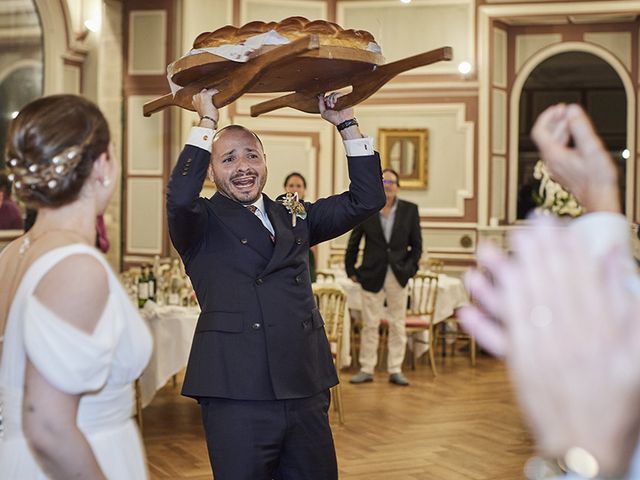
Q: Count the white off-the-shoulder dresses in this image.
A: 1